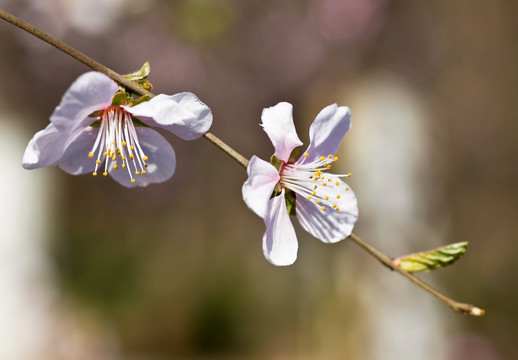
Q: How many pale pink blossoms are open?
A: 2